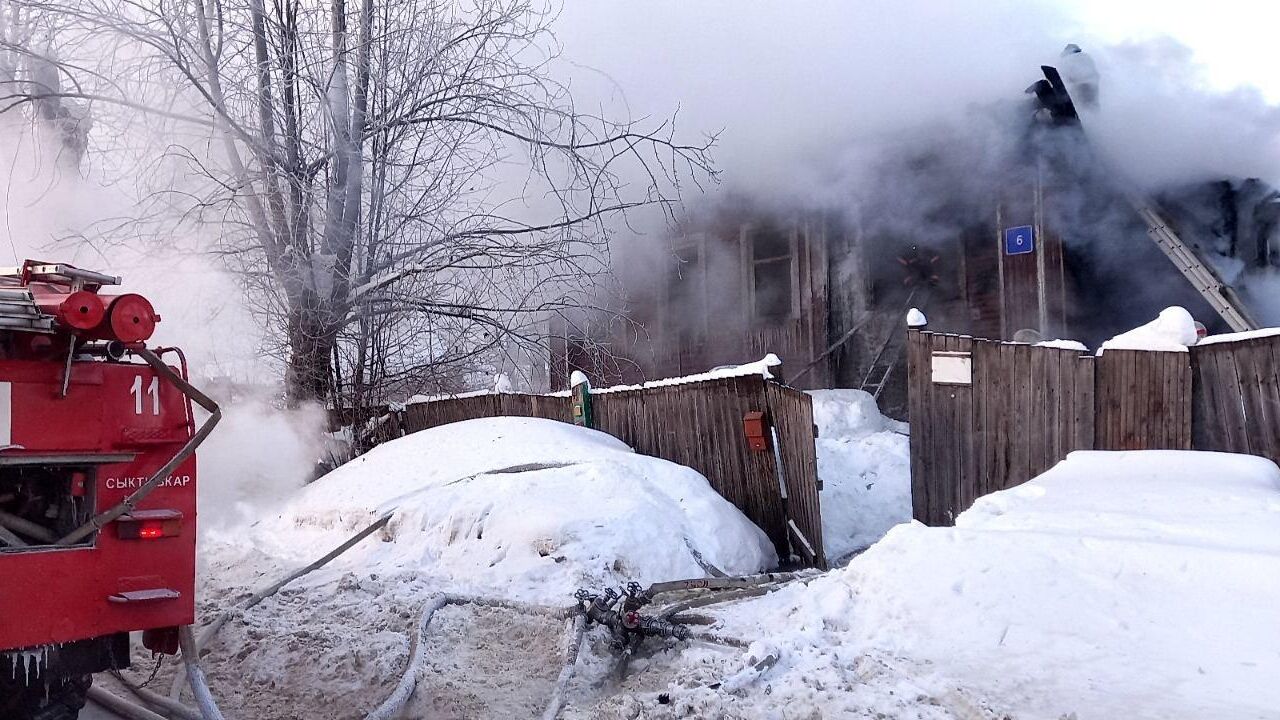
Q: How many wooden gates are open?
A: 1